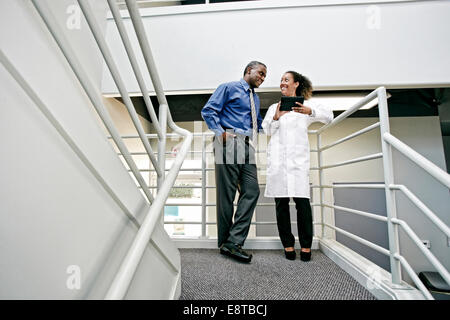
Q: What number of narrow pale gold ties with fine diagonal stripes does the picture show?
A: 1